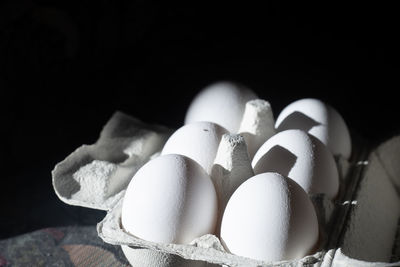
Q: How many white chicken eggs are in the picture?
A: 6